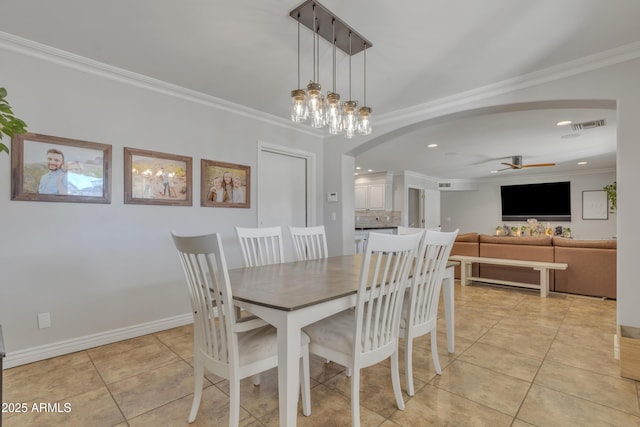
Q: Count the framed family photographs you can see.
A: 3